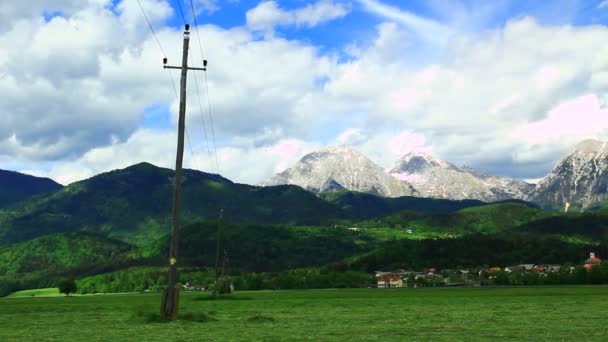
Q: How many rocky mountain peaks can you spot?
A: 3